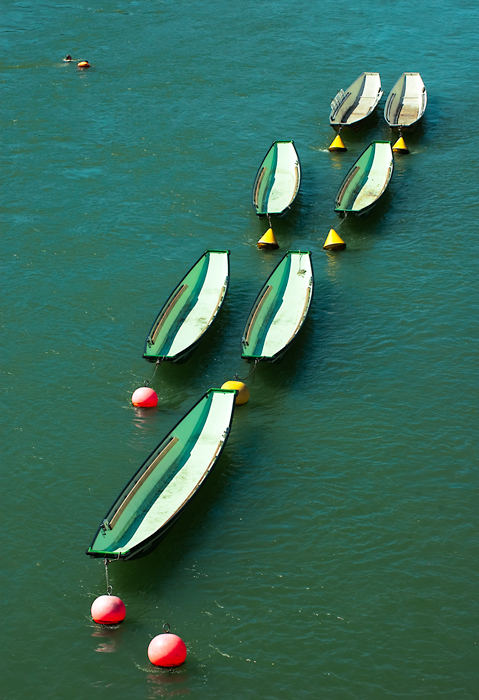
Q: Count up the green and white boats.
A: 5